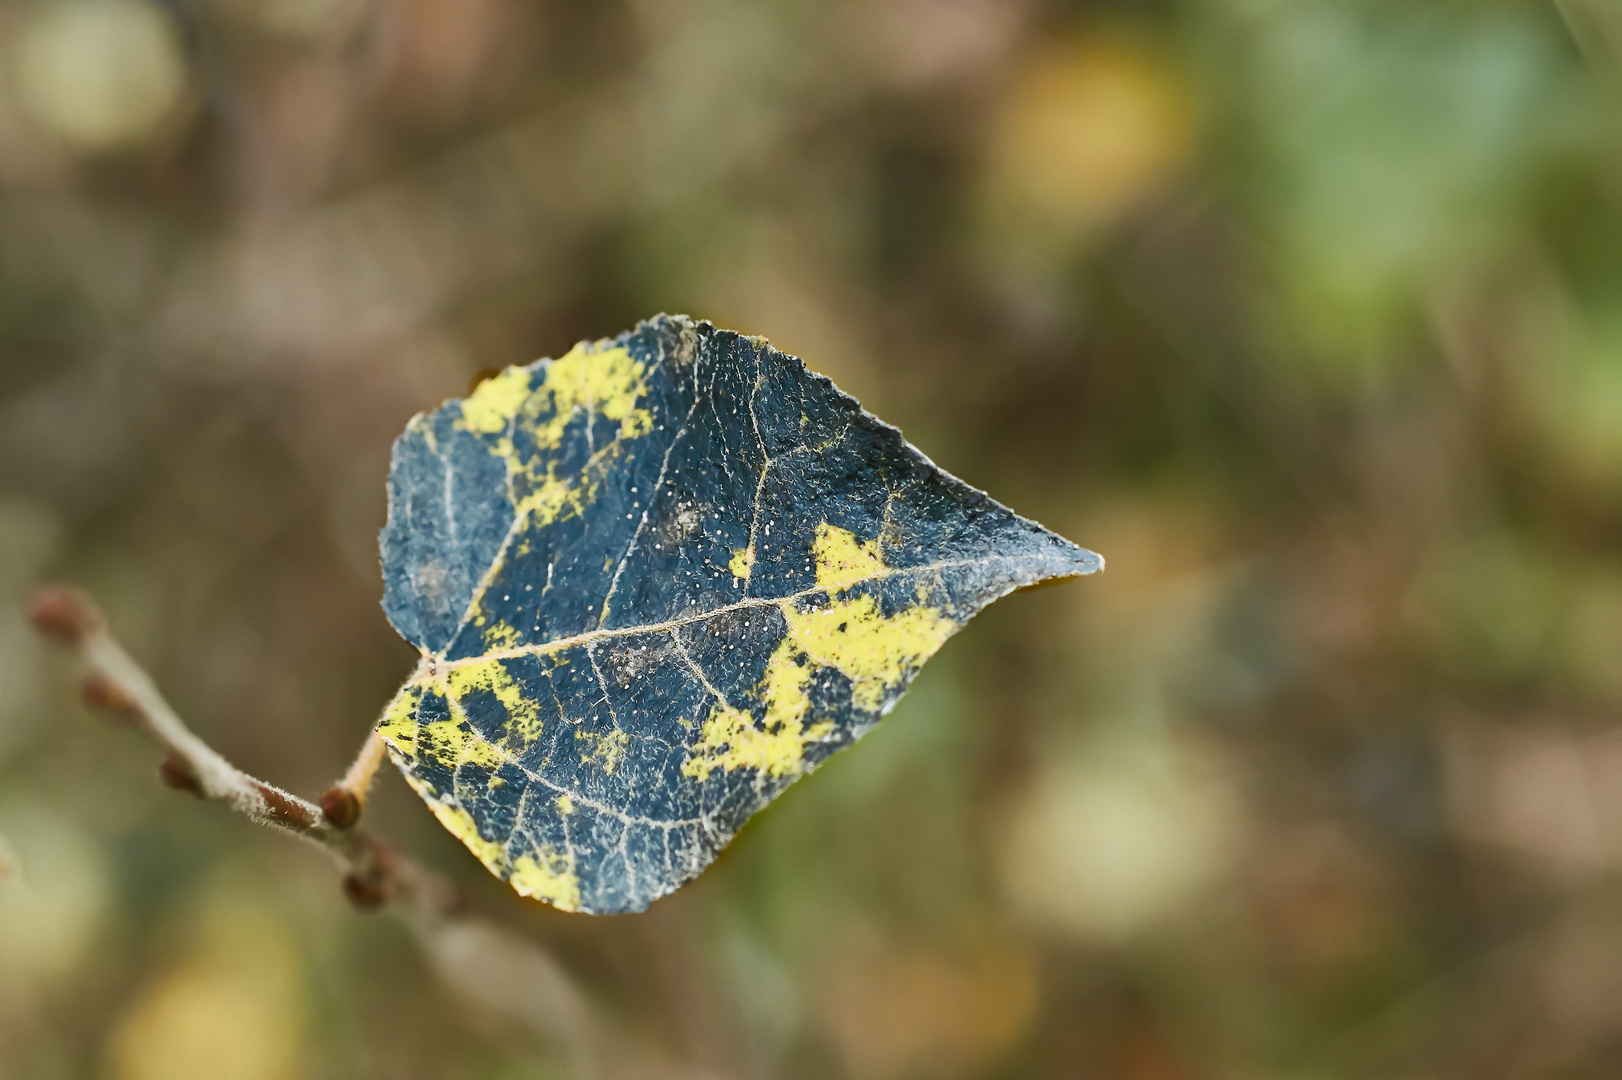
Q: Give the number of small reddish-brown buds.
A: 5